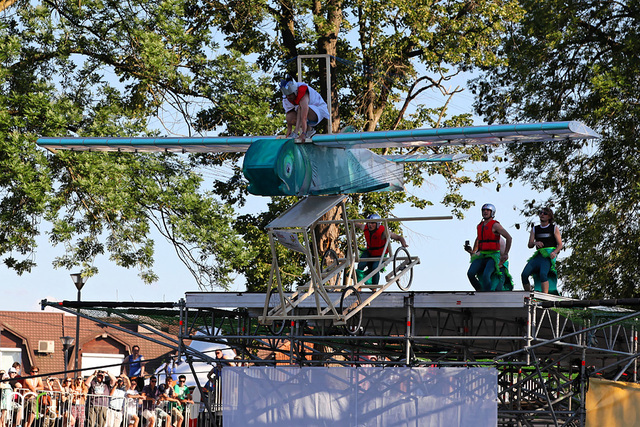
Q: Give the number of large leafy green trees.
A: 3